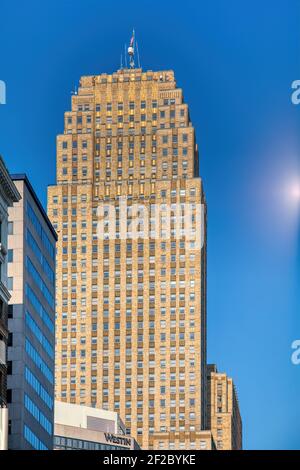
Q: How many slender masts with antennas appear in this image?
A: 1